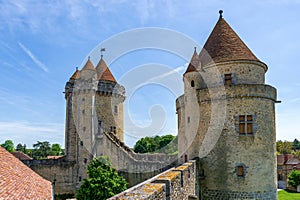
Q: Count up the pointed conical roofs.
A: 5